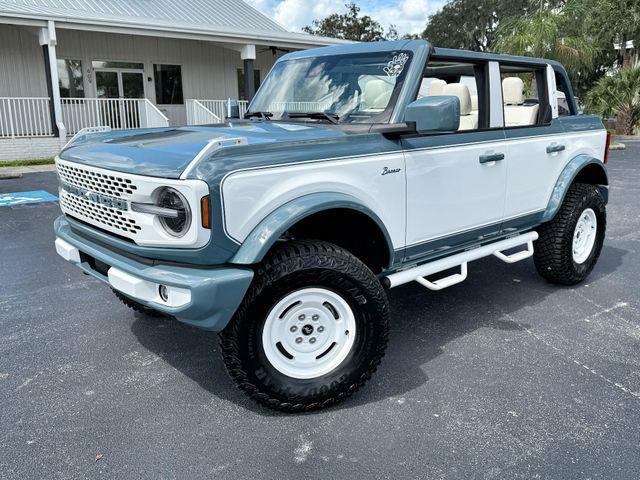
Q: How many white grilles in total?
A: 1